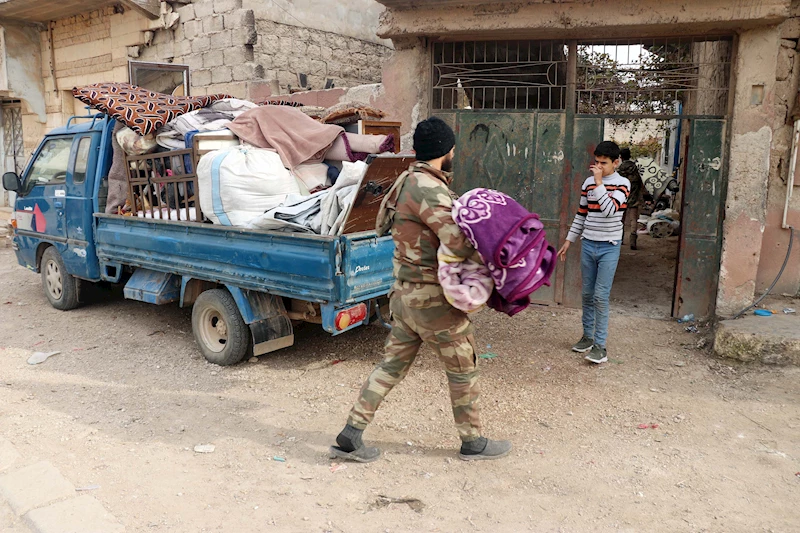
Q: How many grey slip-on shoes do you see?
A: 2